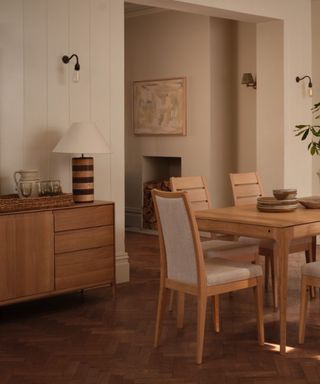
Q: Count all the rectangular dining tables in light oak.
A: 1